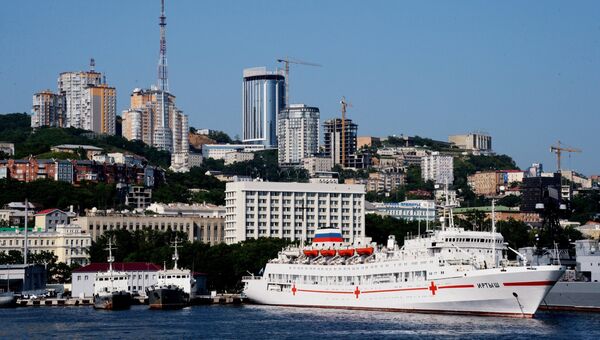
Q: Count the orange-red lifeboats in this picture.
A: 4